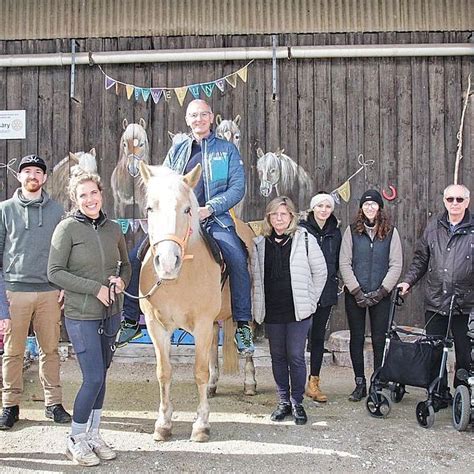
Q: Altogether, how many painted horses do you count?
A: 5